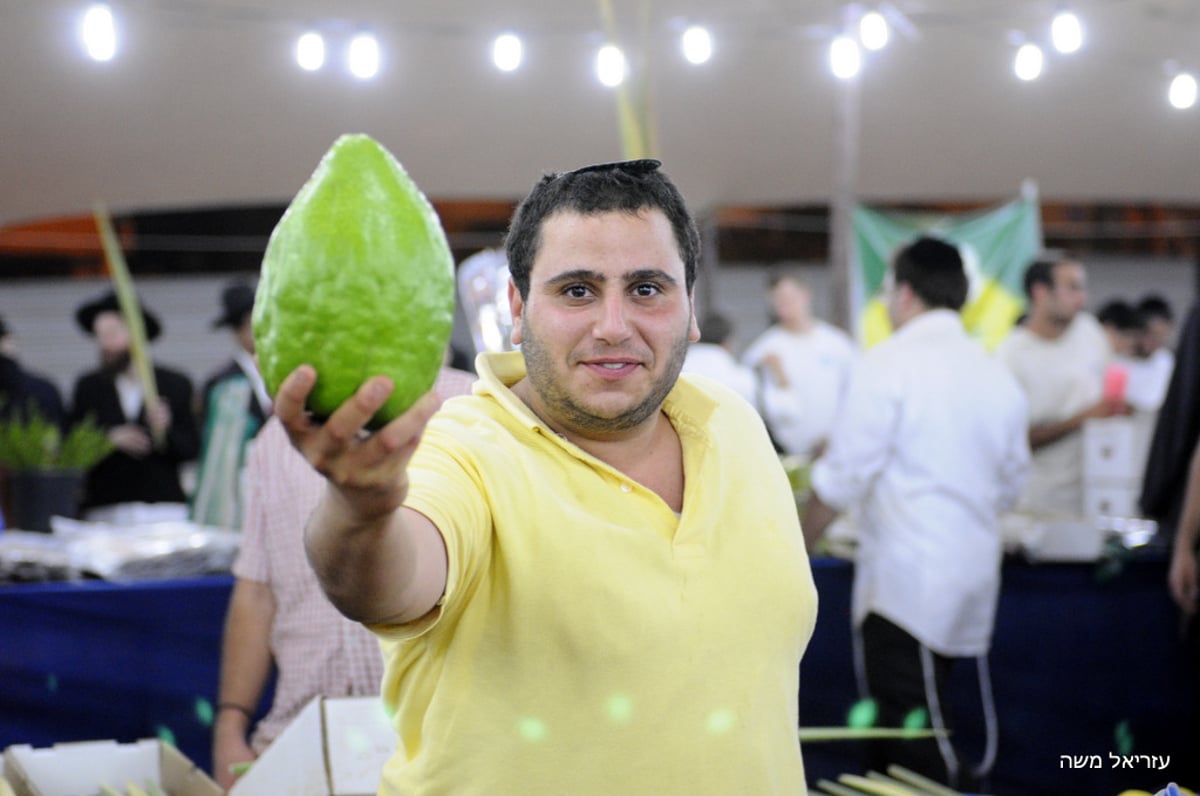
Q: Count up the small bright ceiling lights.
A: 11